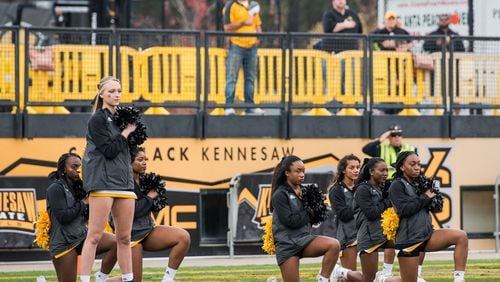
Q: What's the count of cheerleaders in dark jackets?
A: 7